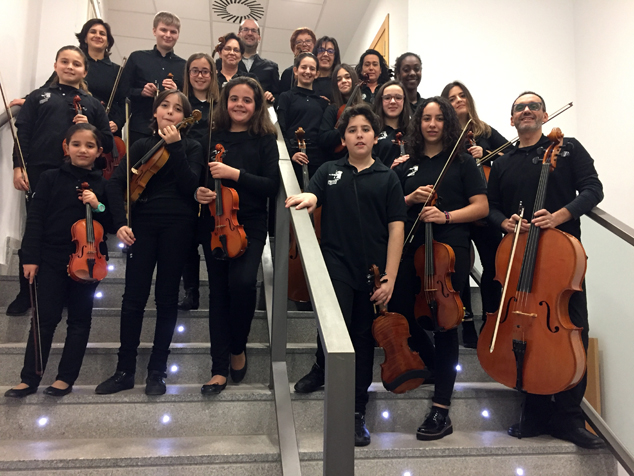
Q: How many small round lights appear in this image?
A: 12